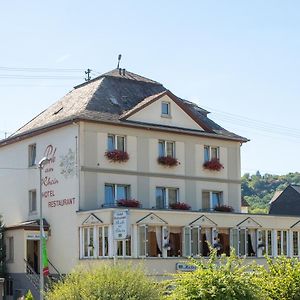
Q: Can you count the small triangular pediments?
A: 5